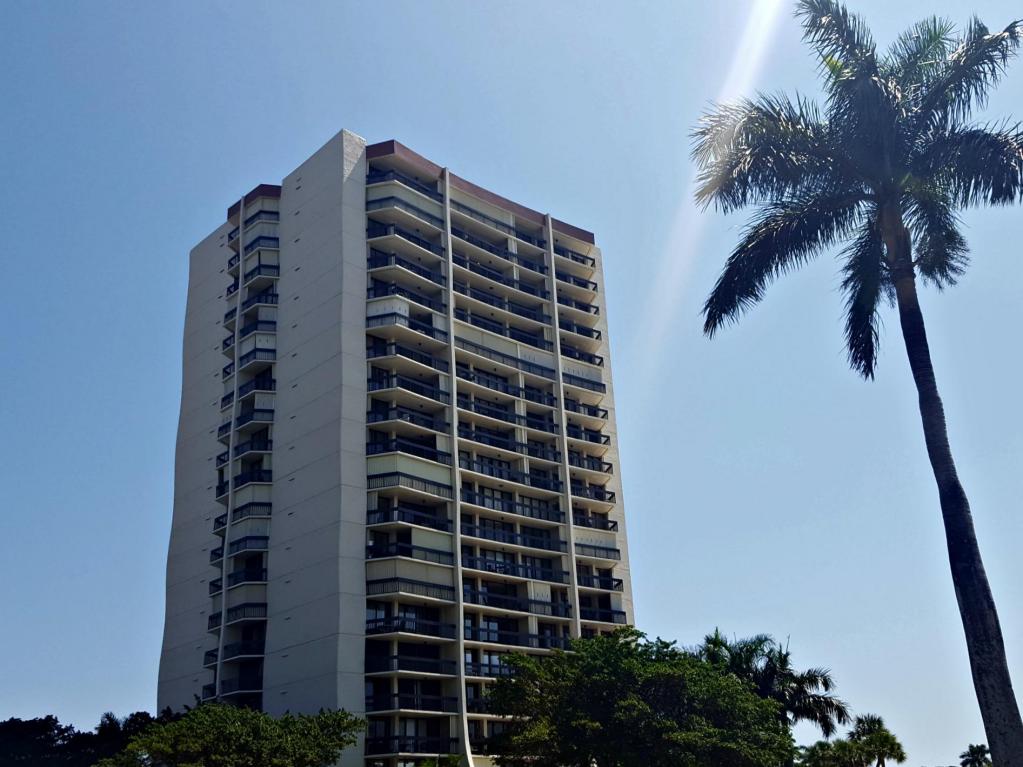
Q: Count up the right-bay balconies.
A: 14